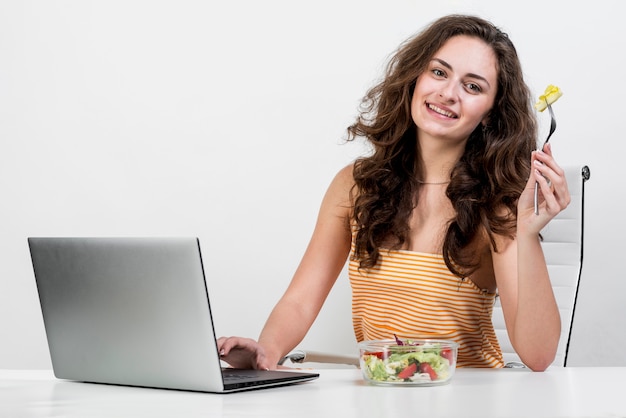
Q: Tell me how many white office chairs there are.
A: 1